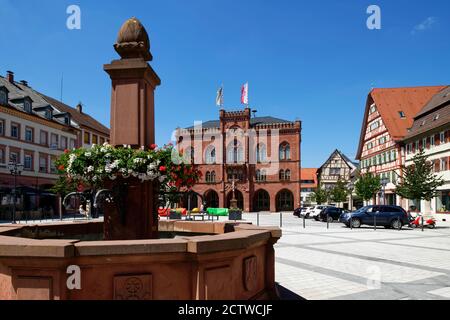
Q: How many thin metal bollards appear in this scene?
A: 8